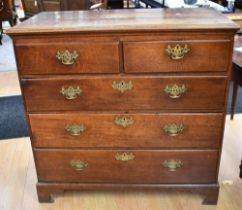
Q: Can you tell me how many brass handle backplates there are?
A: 8